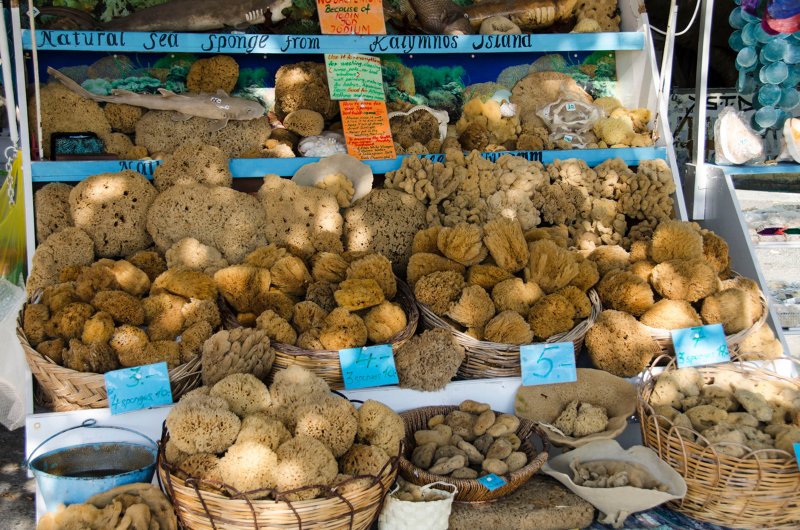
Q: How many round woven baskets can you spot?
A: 7